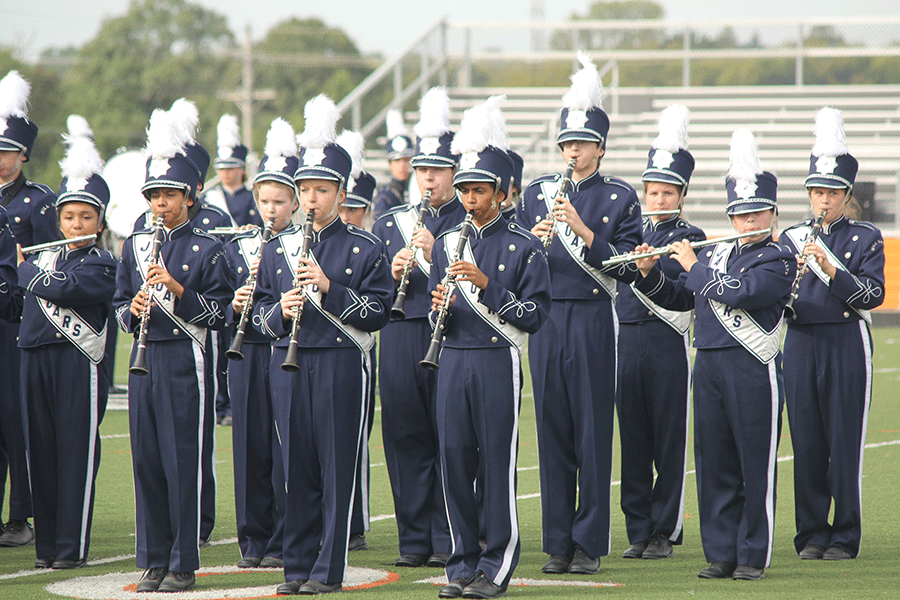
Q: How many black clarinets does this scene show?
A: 7